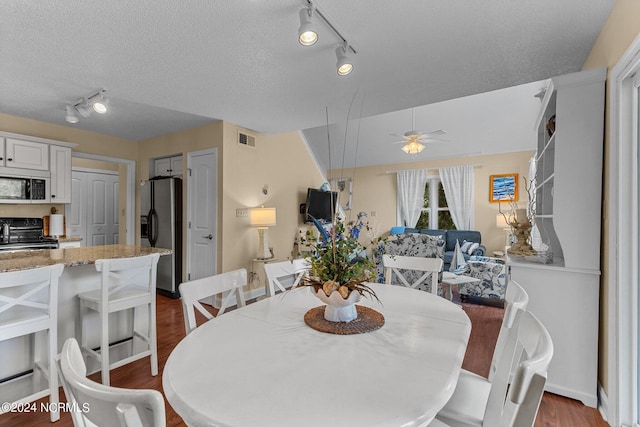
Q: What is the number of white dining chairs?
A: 6